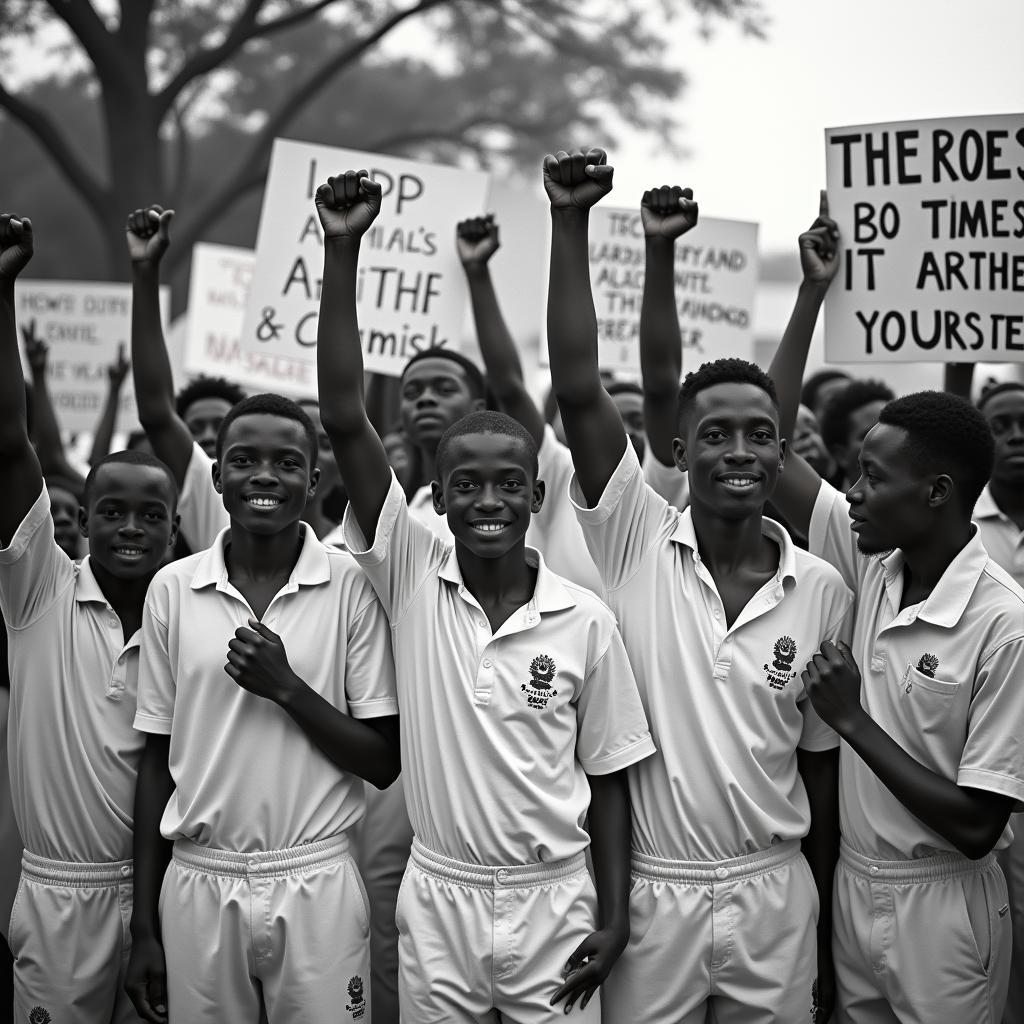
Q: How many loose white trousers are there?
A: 5